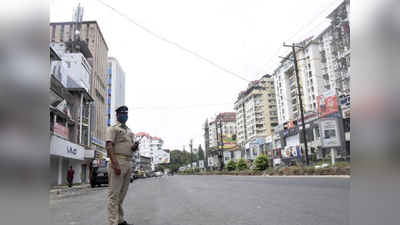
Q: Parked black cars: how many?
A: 1